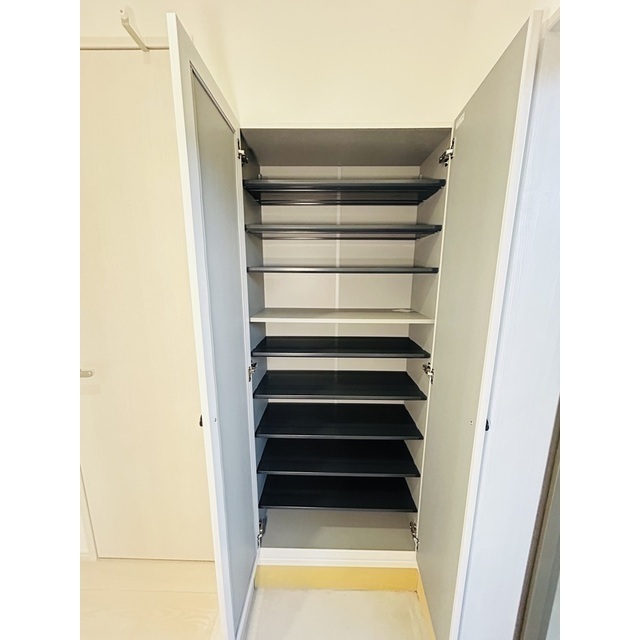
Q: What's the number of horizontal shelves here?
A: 9